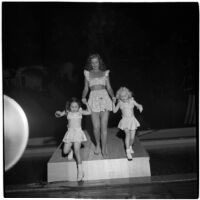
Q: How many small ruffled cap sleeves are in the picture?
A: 6